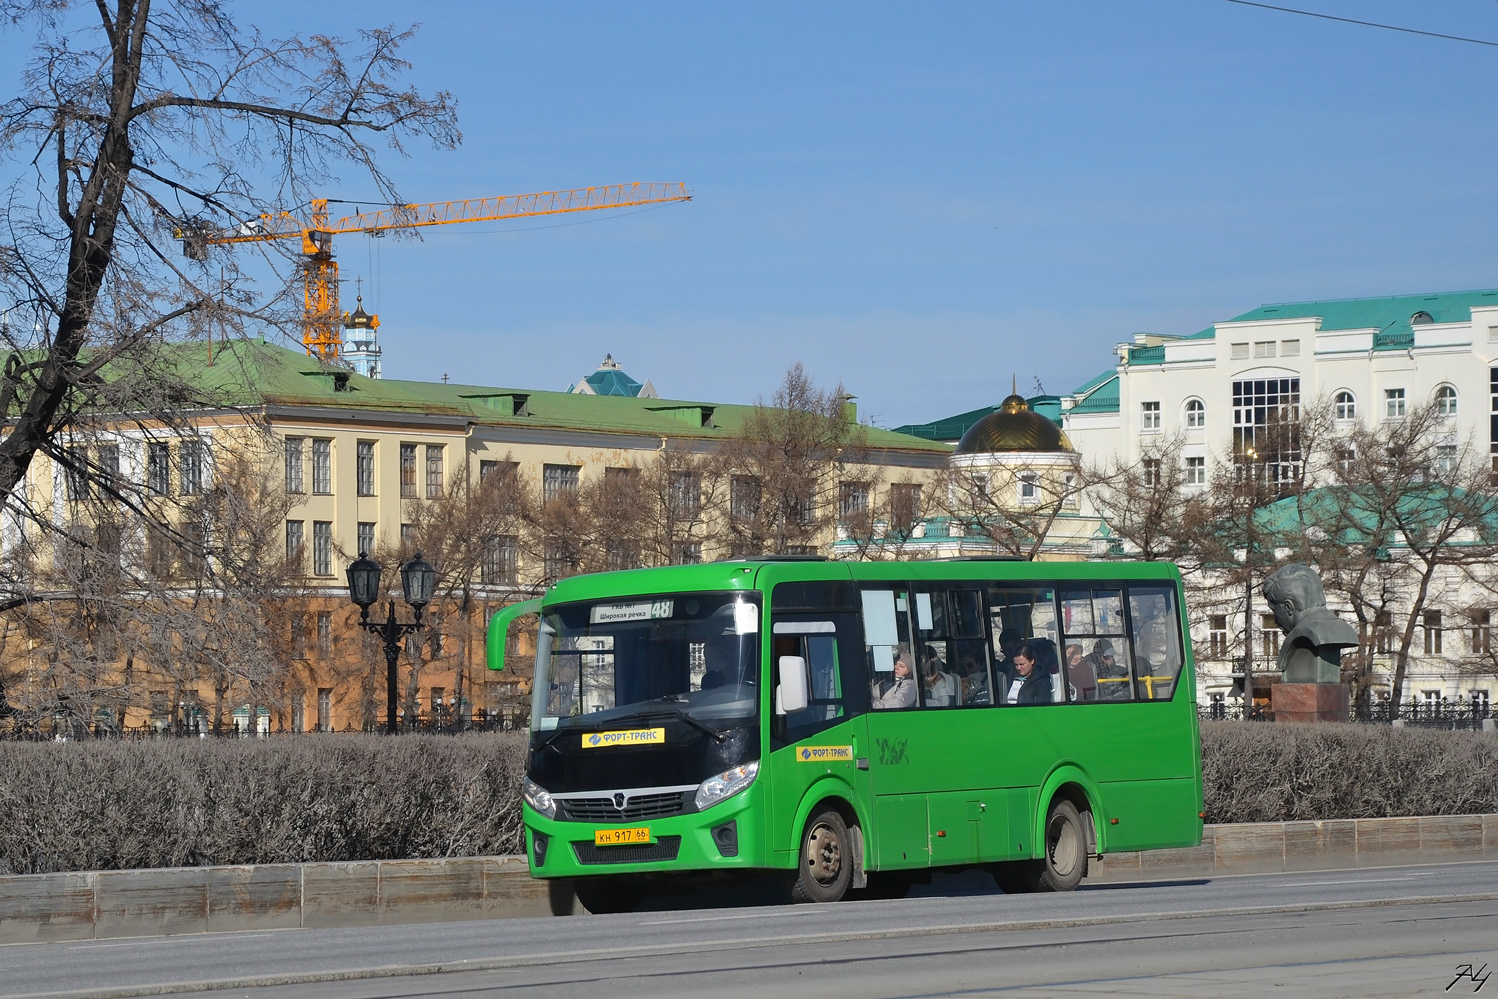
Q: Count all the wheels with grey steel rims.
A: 2